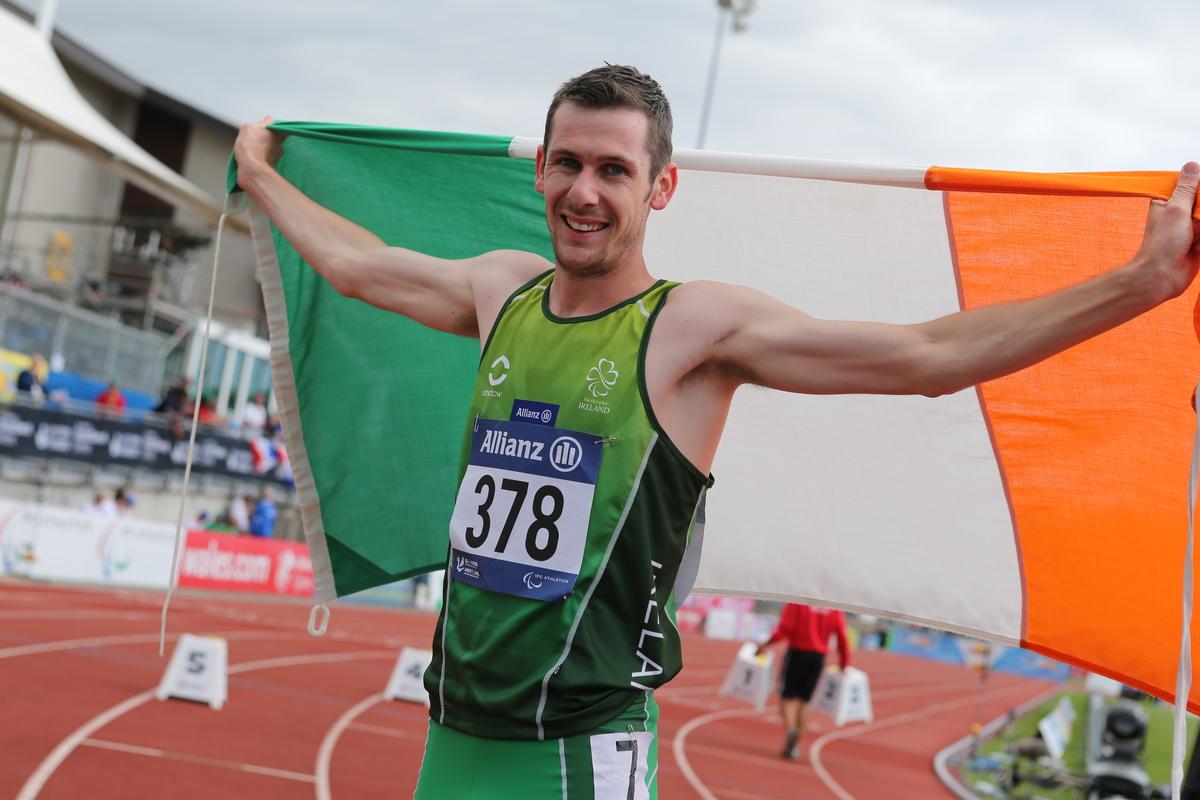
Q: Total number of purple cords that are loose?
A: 0